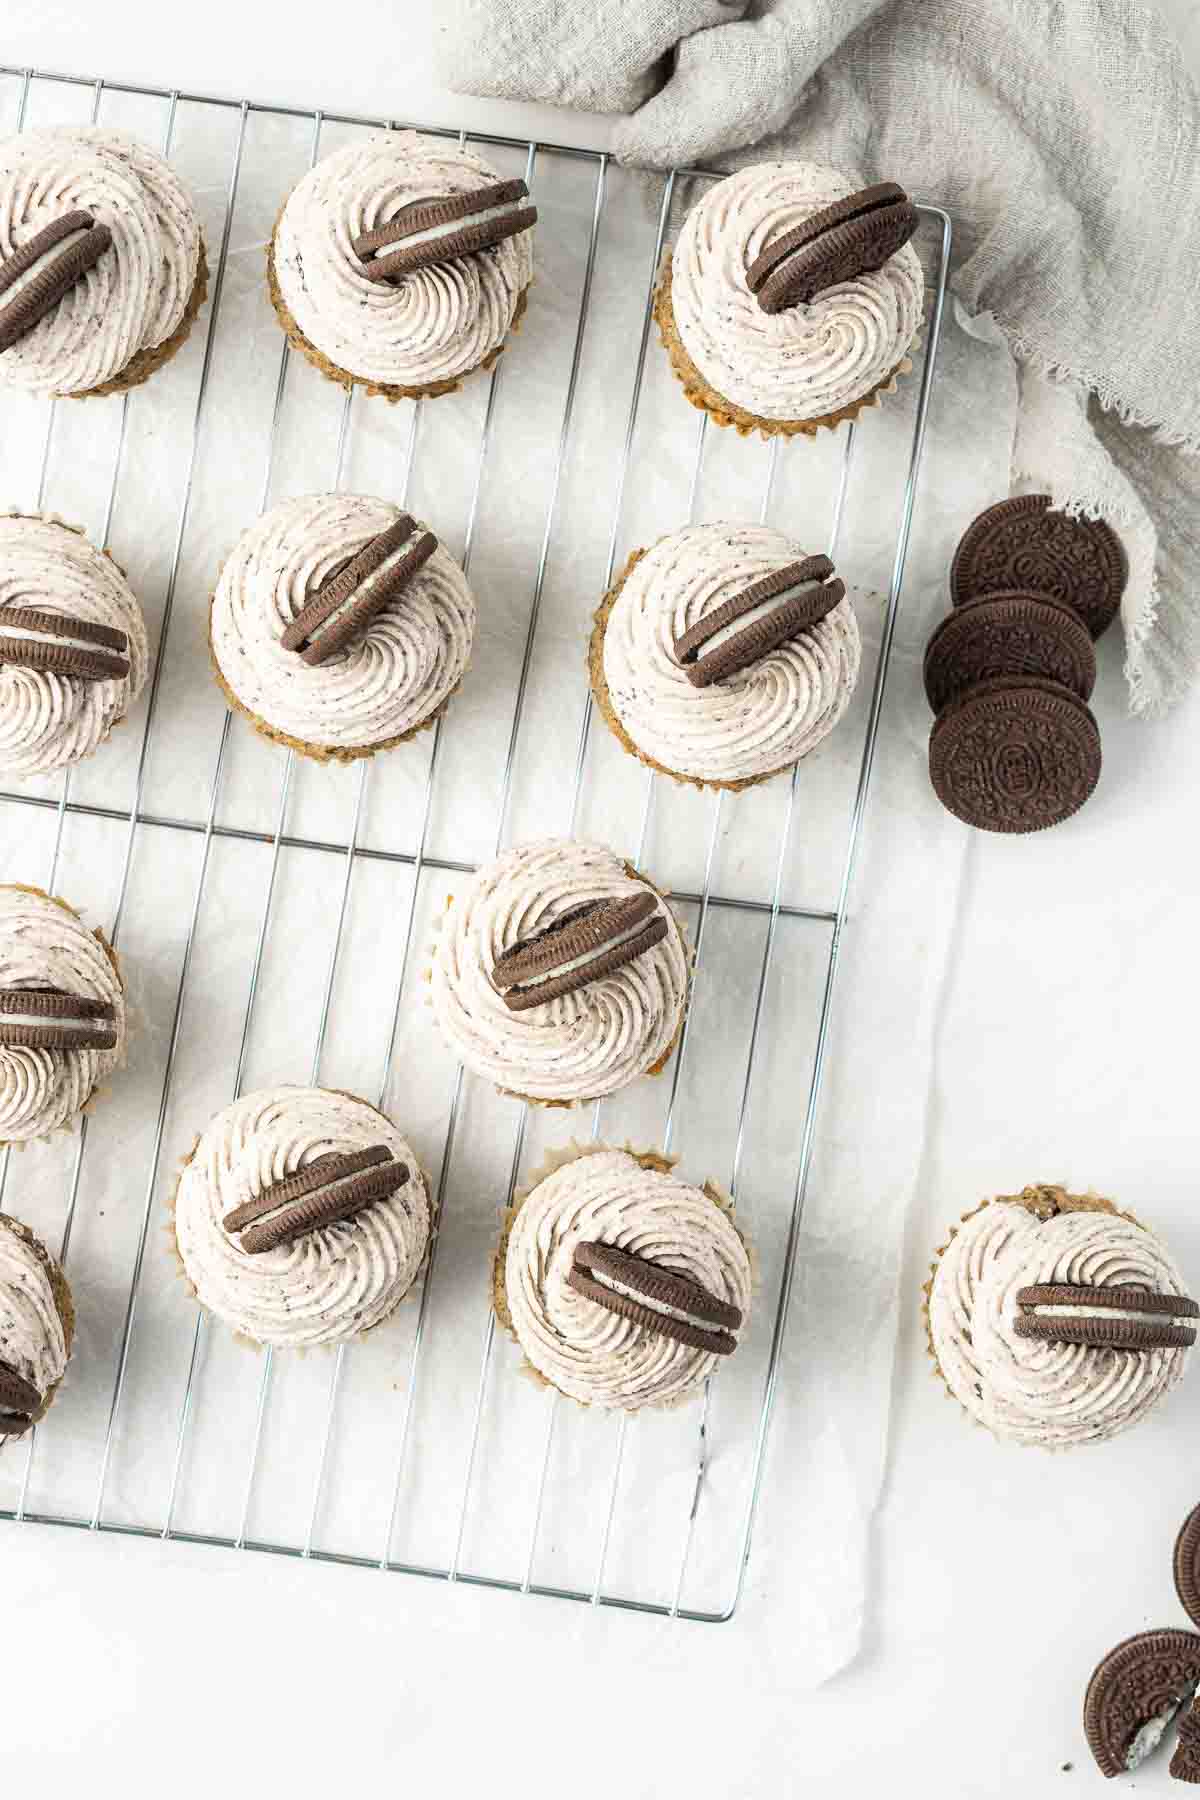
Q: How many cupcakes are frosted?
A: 12